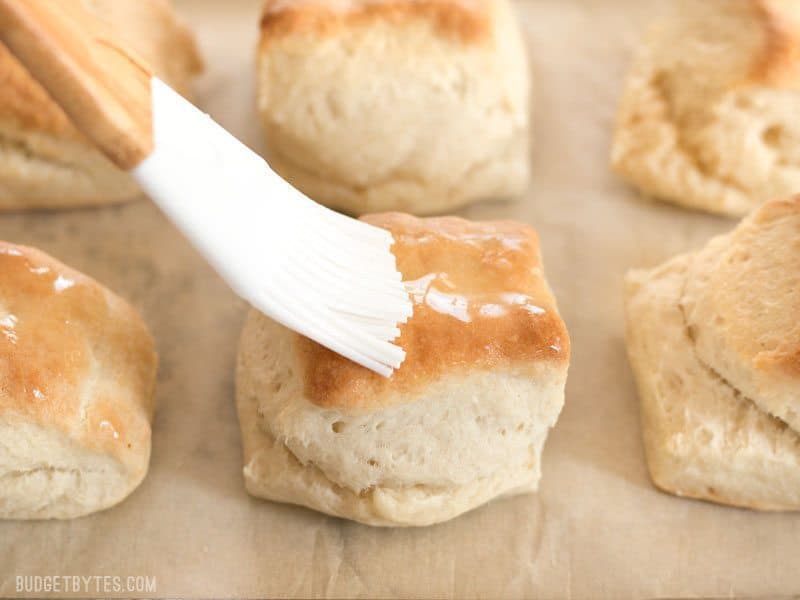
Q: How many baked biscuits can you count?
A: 6